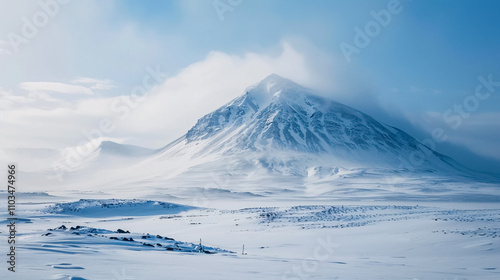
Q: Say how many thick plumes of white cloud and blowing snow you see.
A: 1